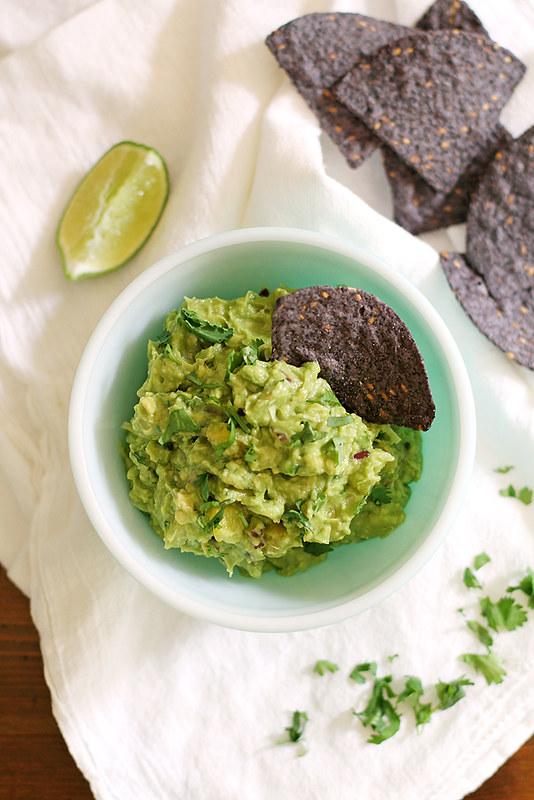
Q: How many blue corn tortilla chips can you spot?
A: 7